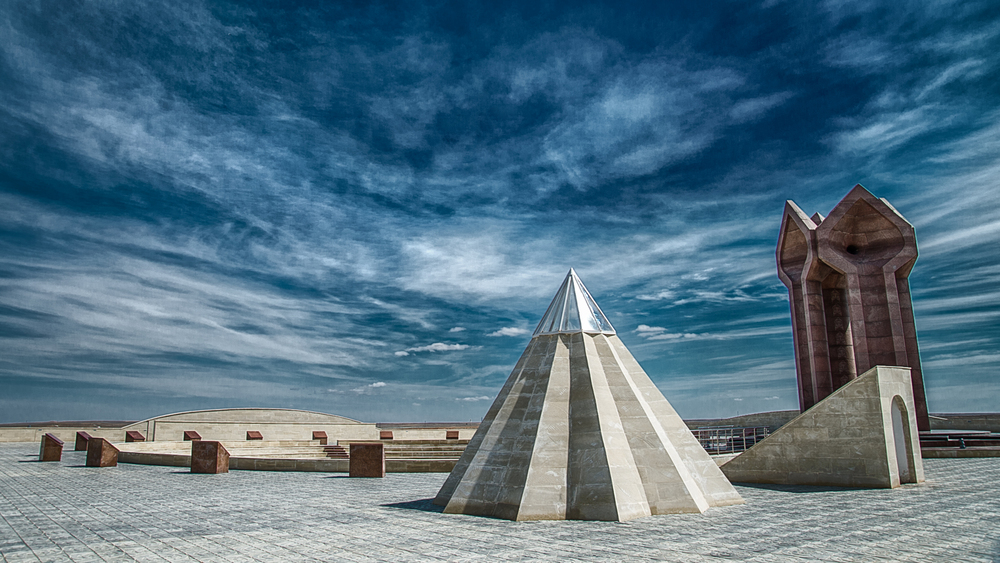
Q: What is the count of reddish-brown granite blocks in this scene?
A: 11